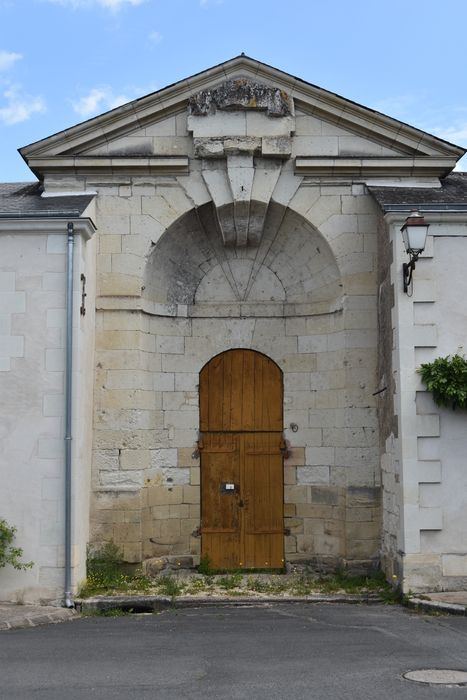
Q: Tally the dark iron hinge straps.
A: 4